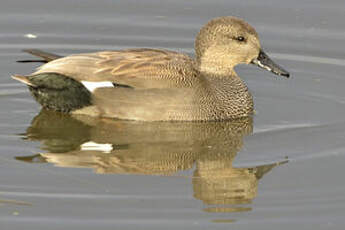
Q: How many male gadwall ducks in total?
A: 1